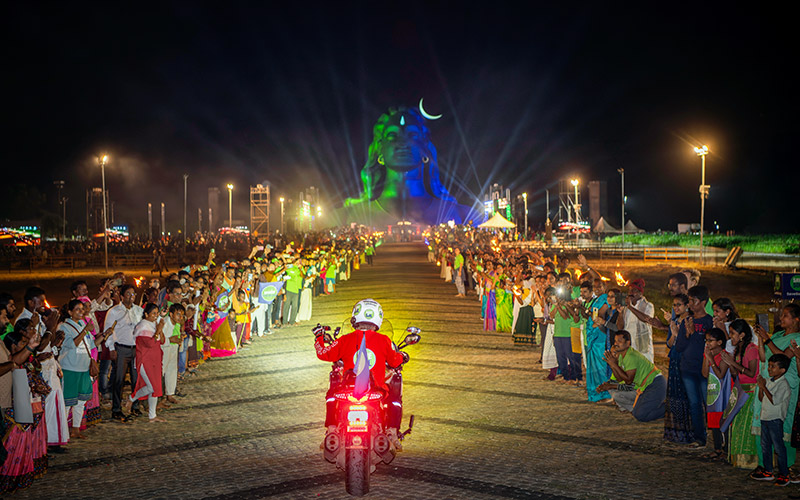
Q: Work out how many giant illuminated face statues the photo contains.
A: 1